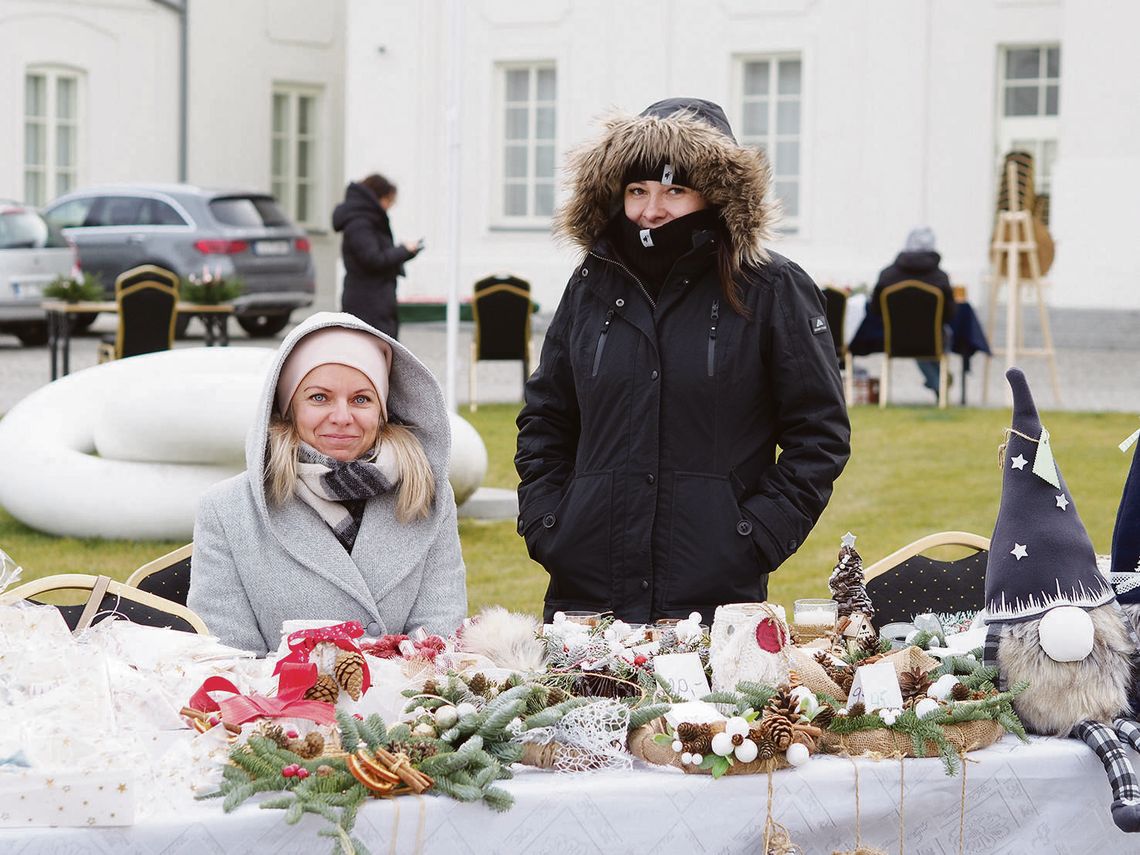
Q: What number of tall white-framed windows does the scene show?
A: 5